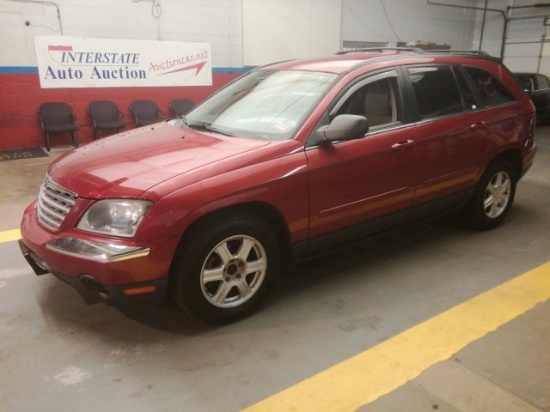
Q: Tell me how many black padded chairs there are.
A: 4